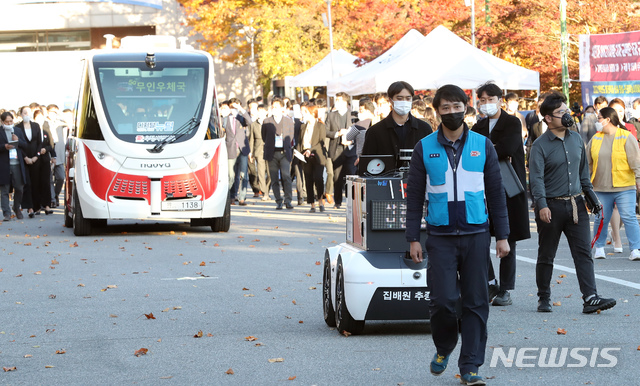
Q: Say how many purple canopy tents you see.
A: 0